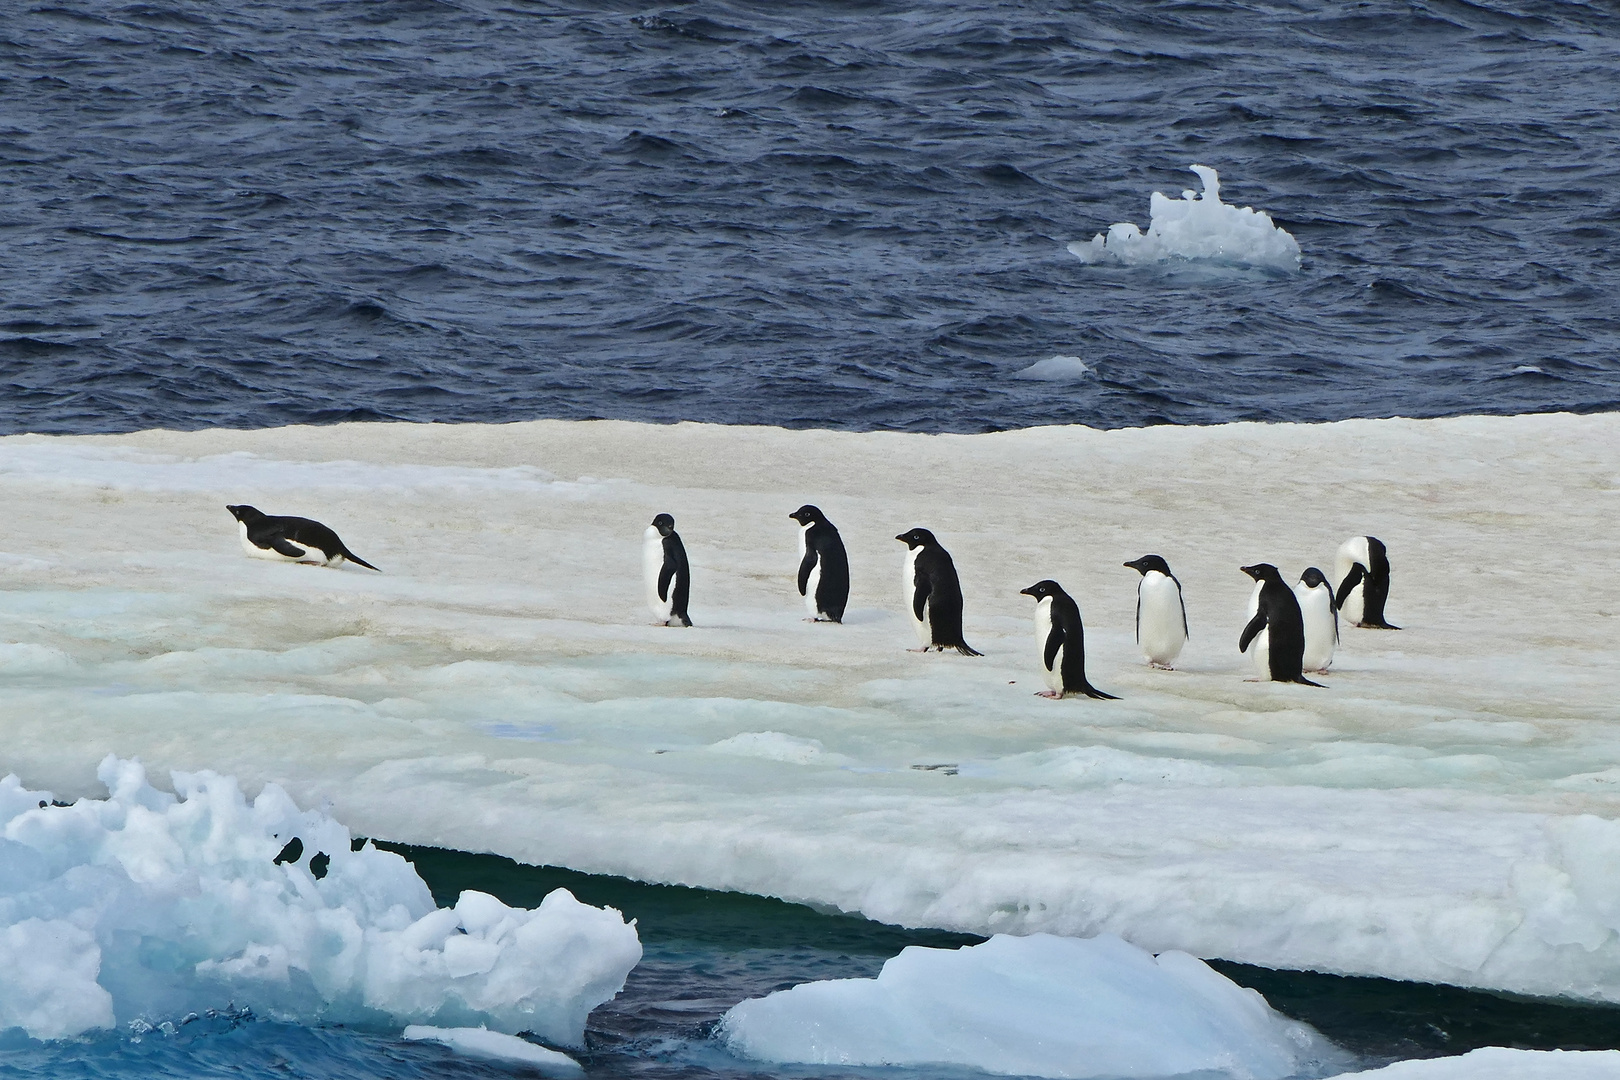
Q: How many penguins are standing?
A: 8